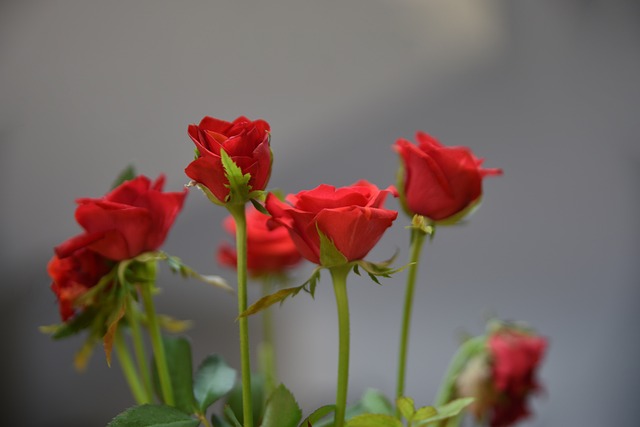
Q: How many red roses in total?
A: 7